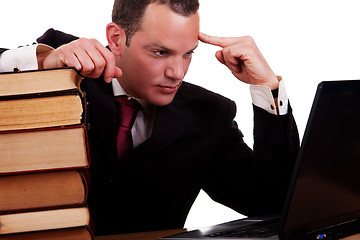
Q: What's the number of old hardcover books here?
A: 6